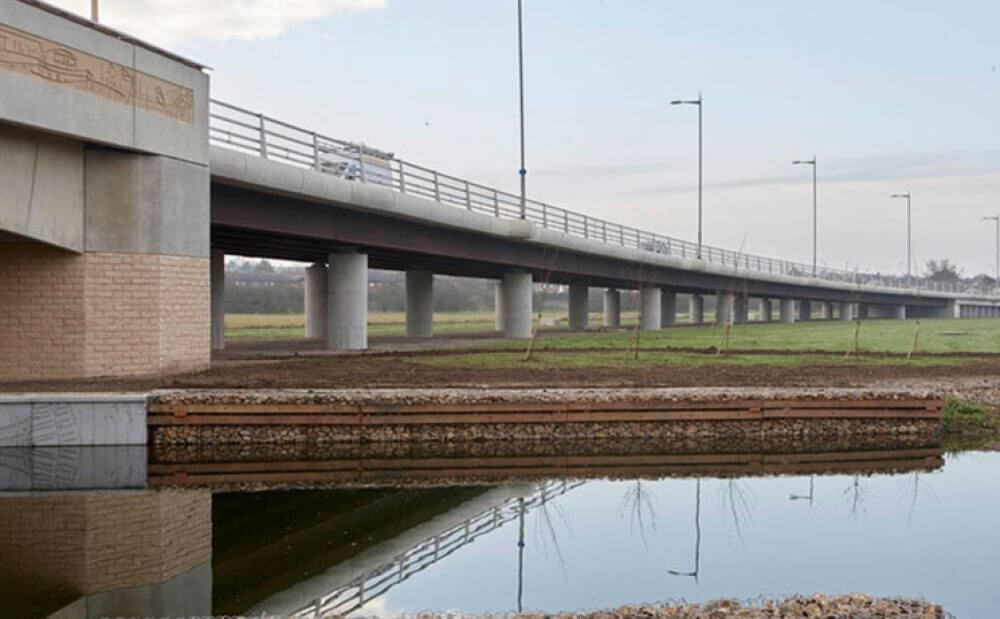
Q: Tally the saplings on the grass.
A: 5